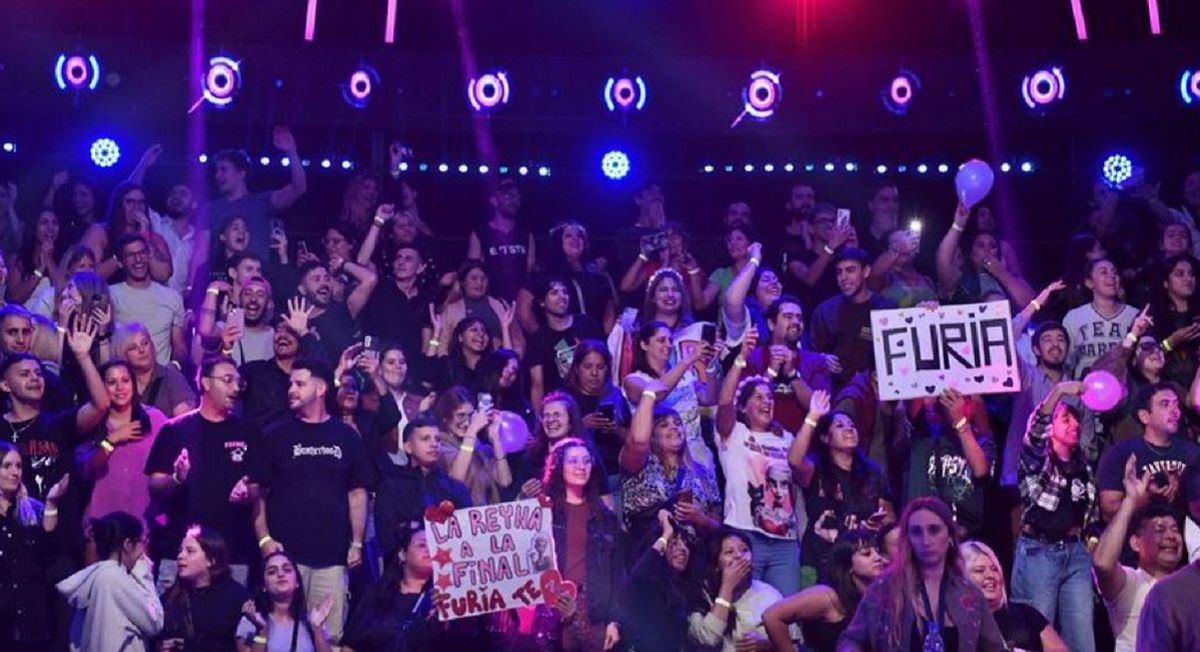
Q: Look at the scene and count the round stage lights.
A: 12